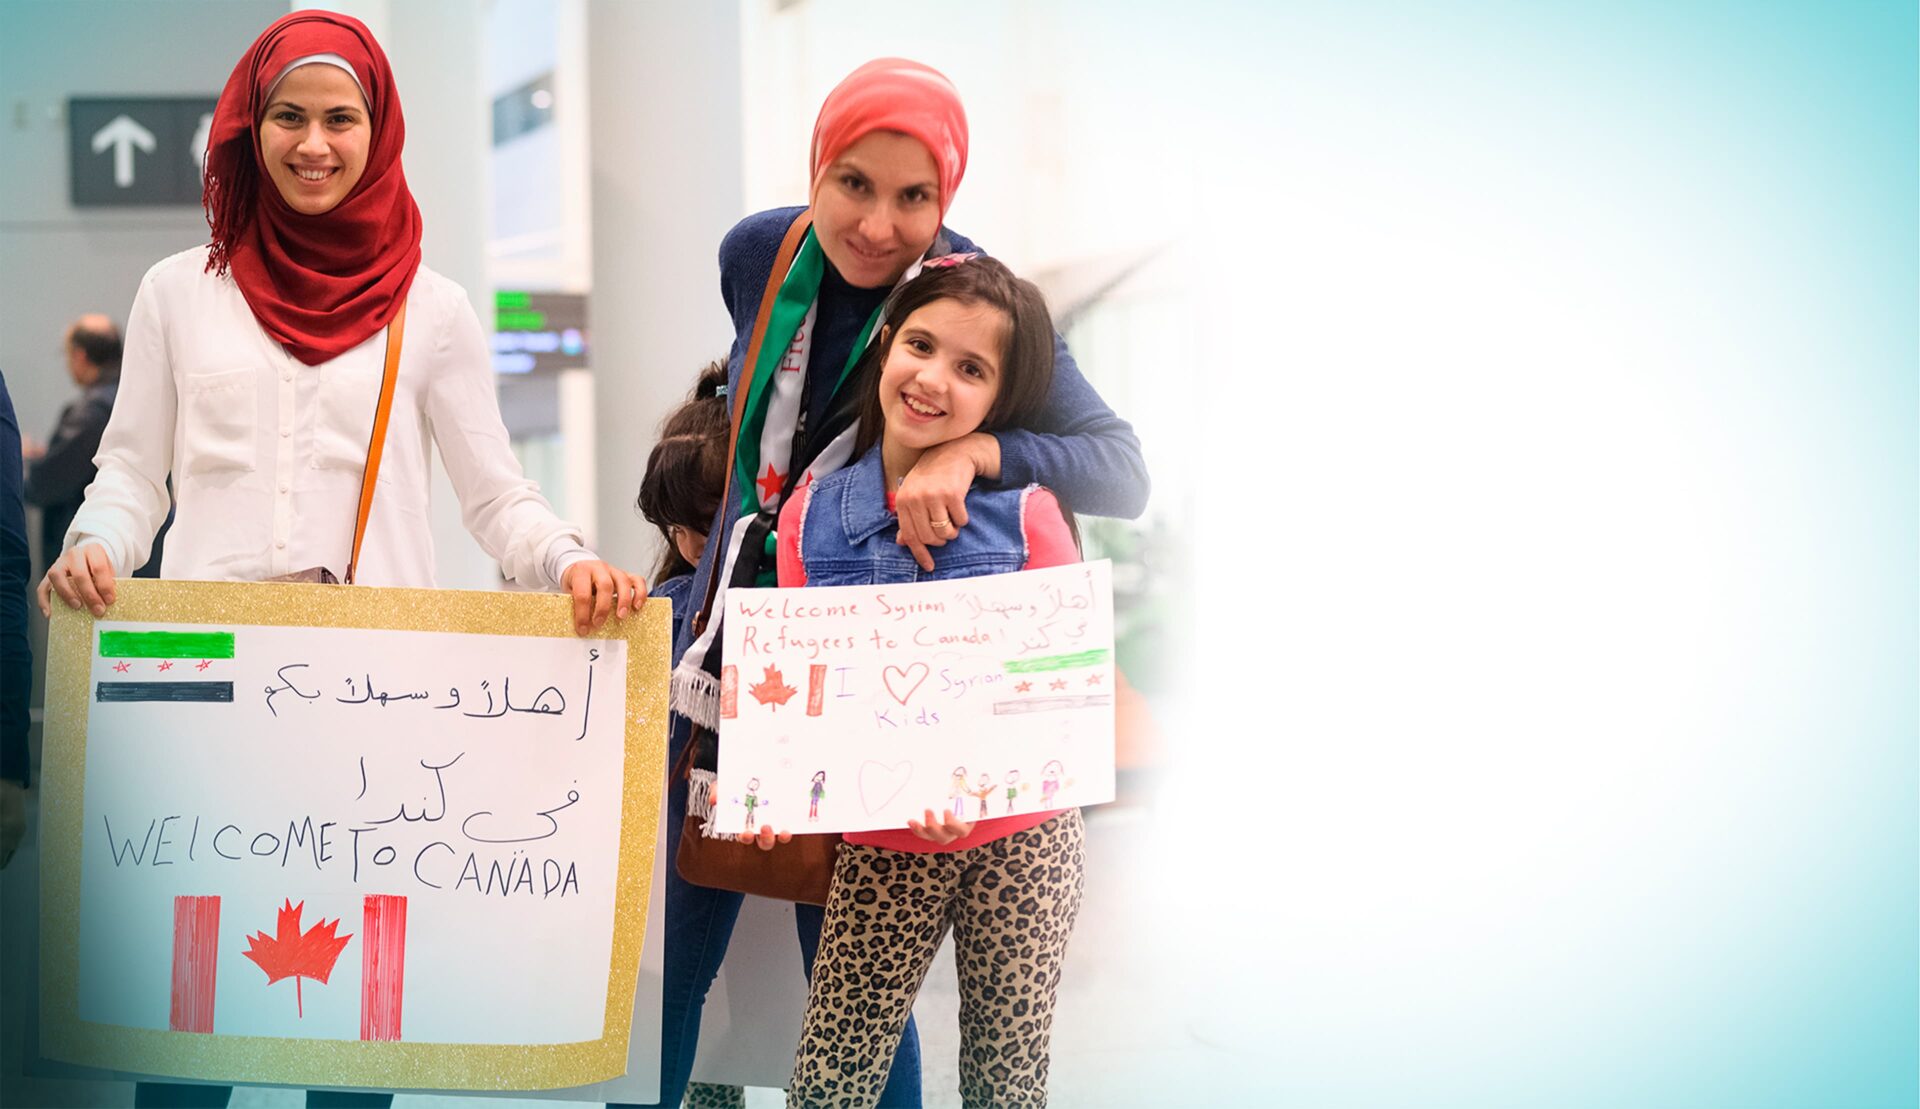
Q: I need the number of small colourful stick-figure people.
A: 6